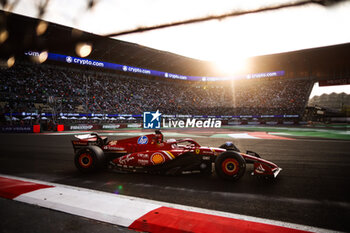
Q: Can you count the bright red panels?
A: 2